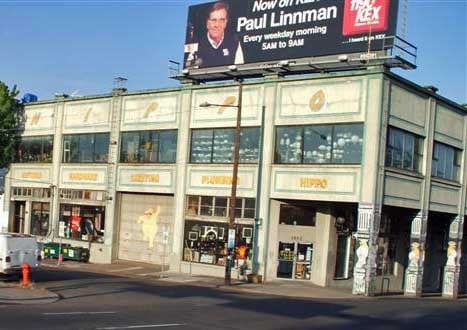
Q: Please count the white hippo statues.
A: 3